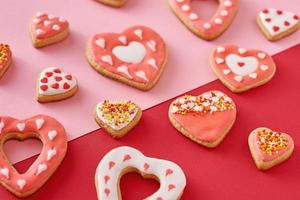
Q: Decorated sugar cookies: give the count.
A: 13